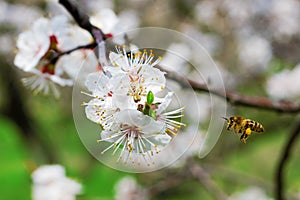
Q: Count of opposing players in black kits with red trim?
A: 0